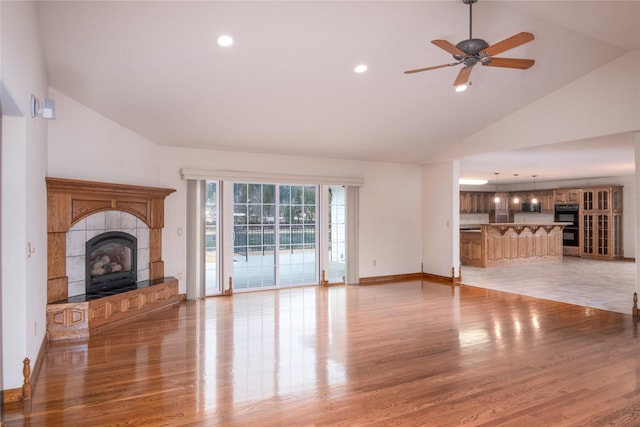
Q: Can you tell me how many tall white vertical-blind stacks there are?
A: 2